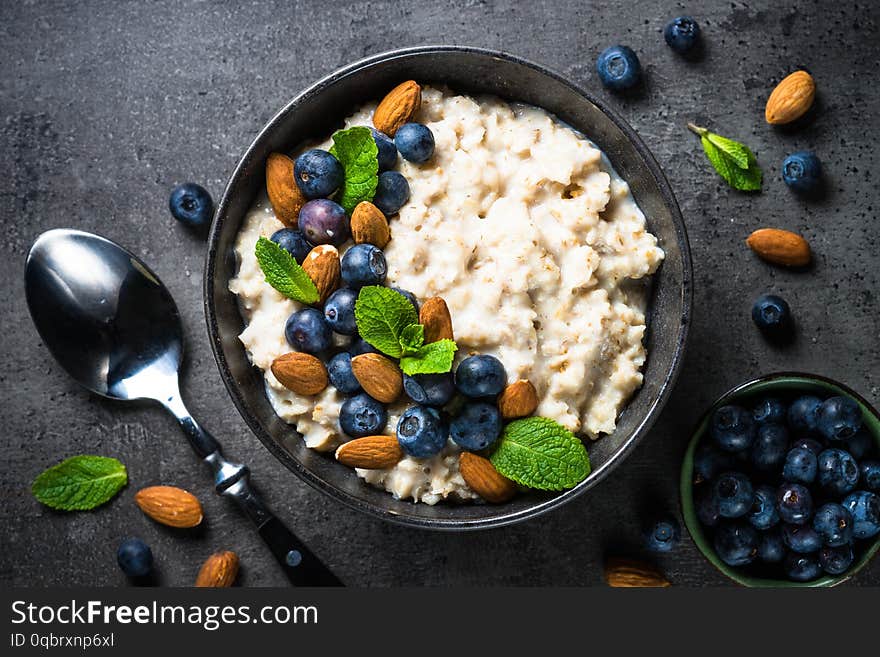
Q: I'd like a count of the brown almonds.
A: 15